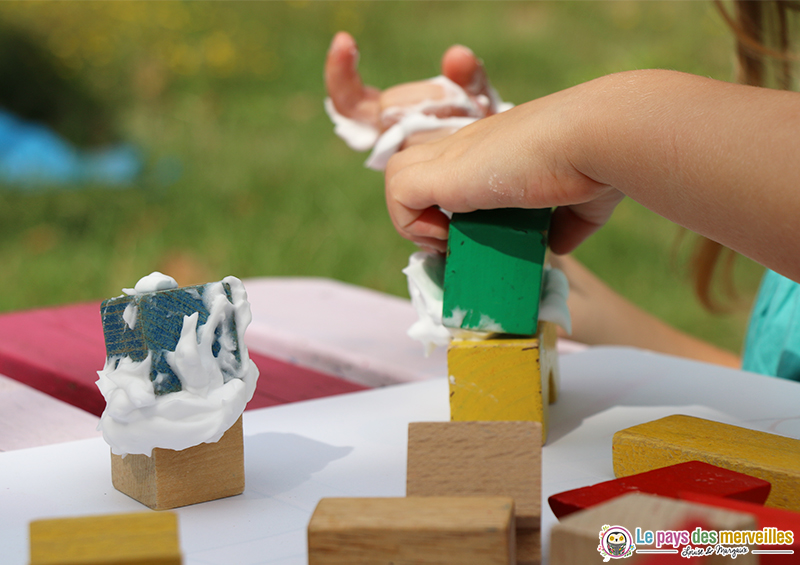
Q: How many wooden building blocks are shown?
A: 11